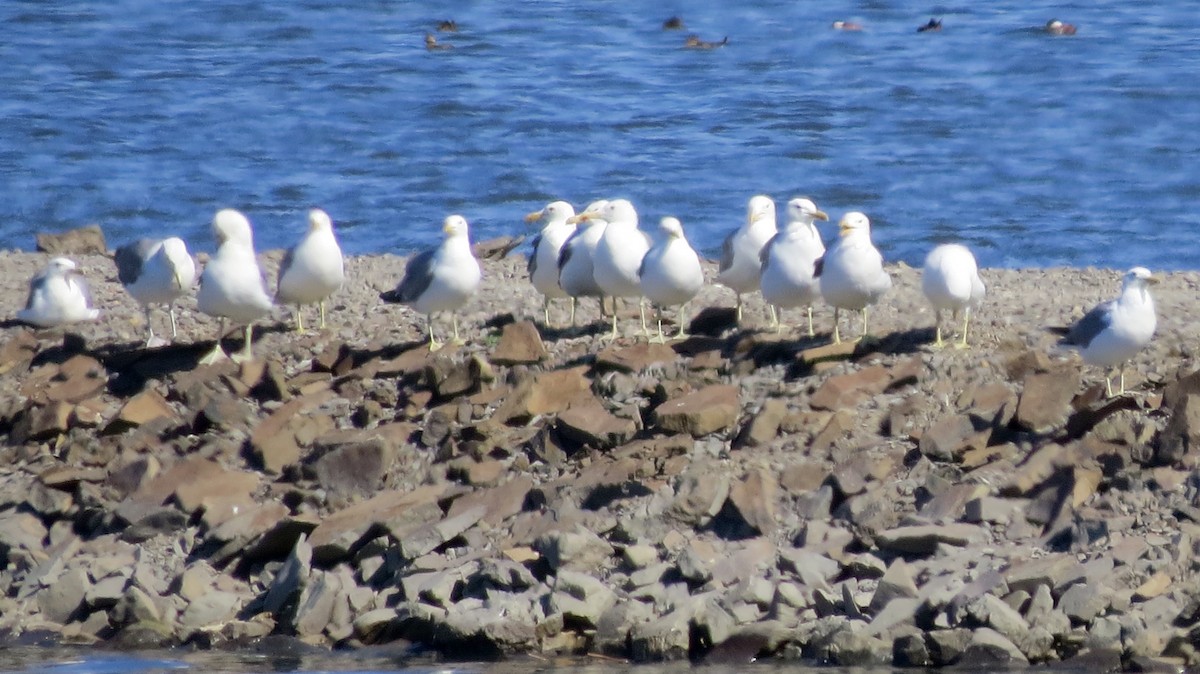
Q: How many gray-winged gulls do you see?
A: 14